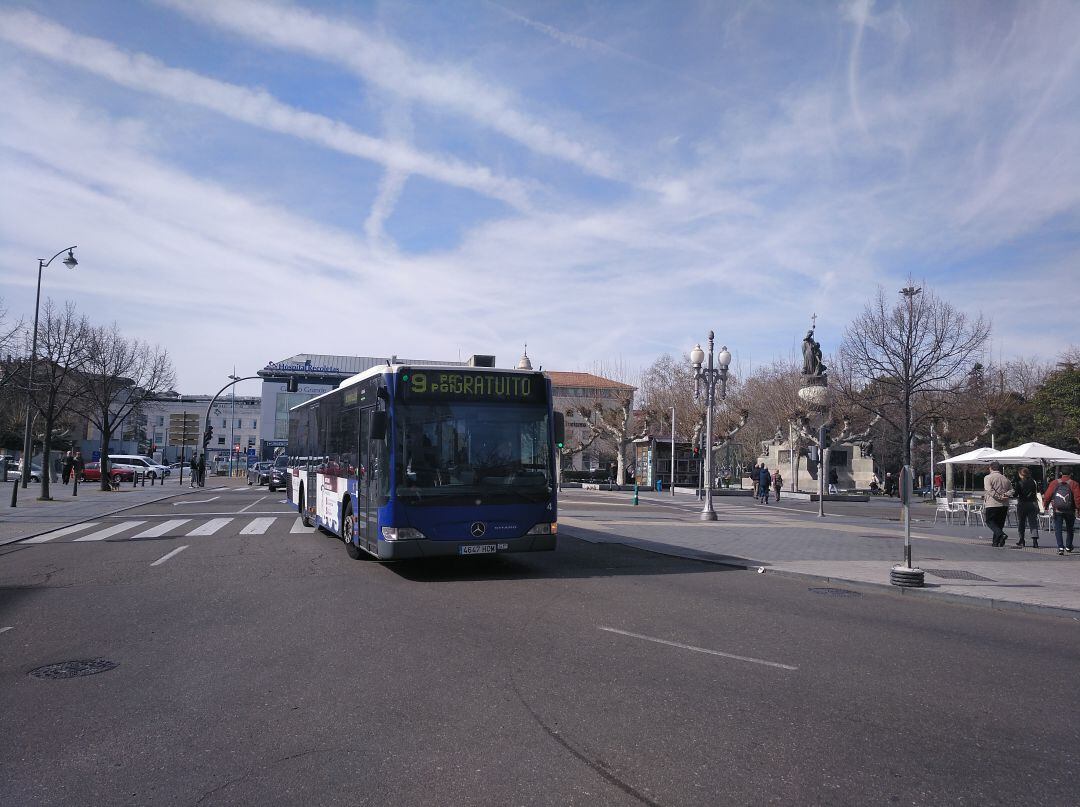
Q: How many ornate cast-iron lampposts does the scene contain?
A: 1